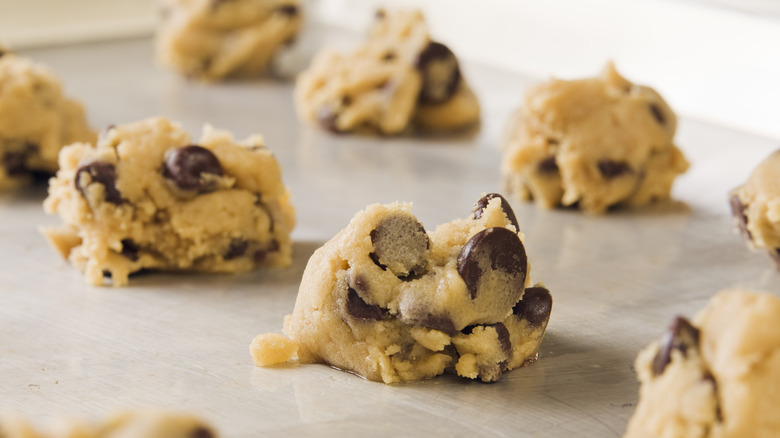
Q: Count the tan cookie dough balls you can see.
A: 9